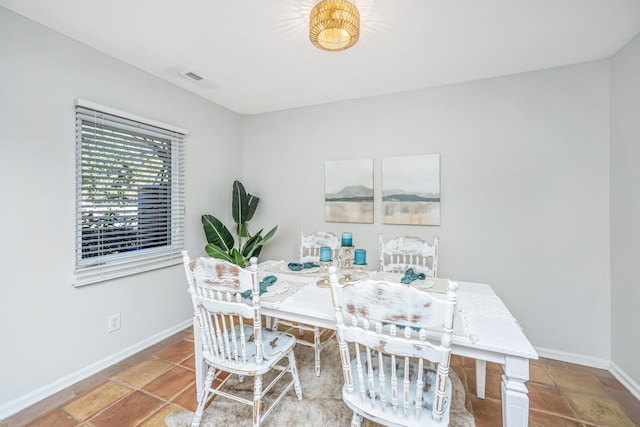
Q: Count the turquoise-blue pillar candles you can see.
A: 3